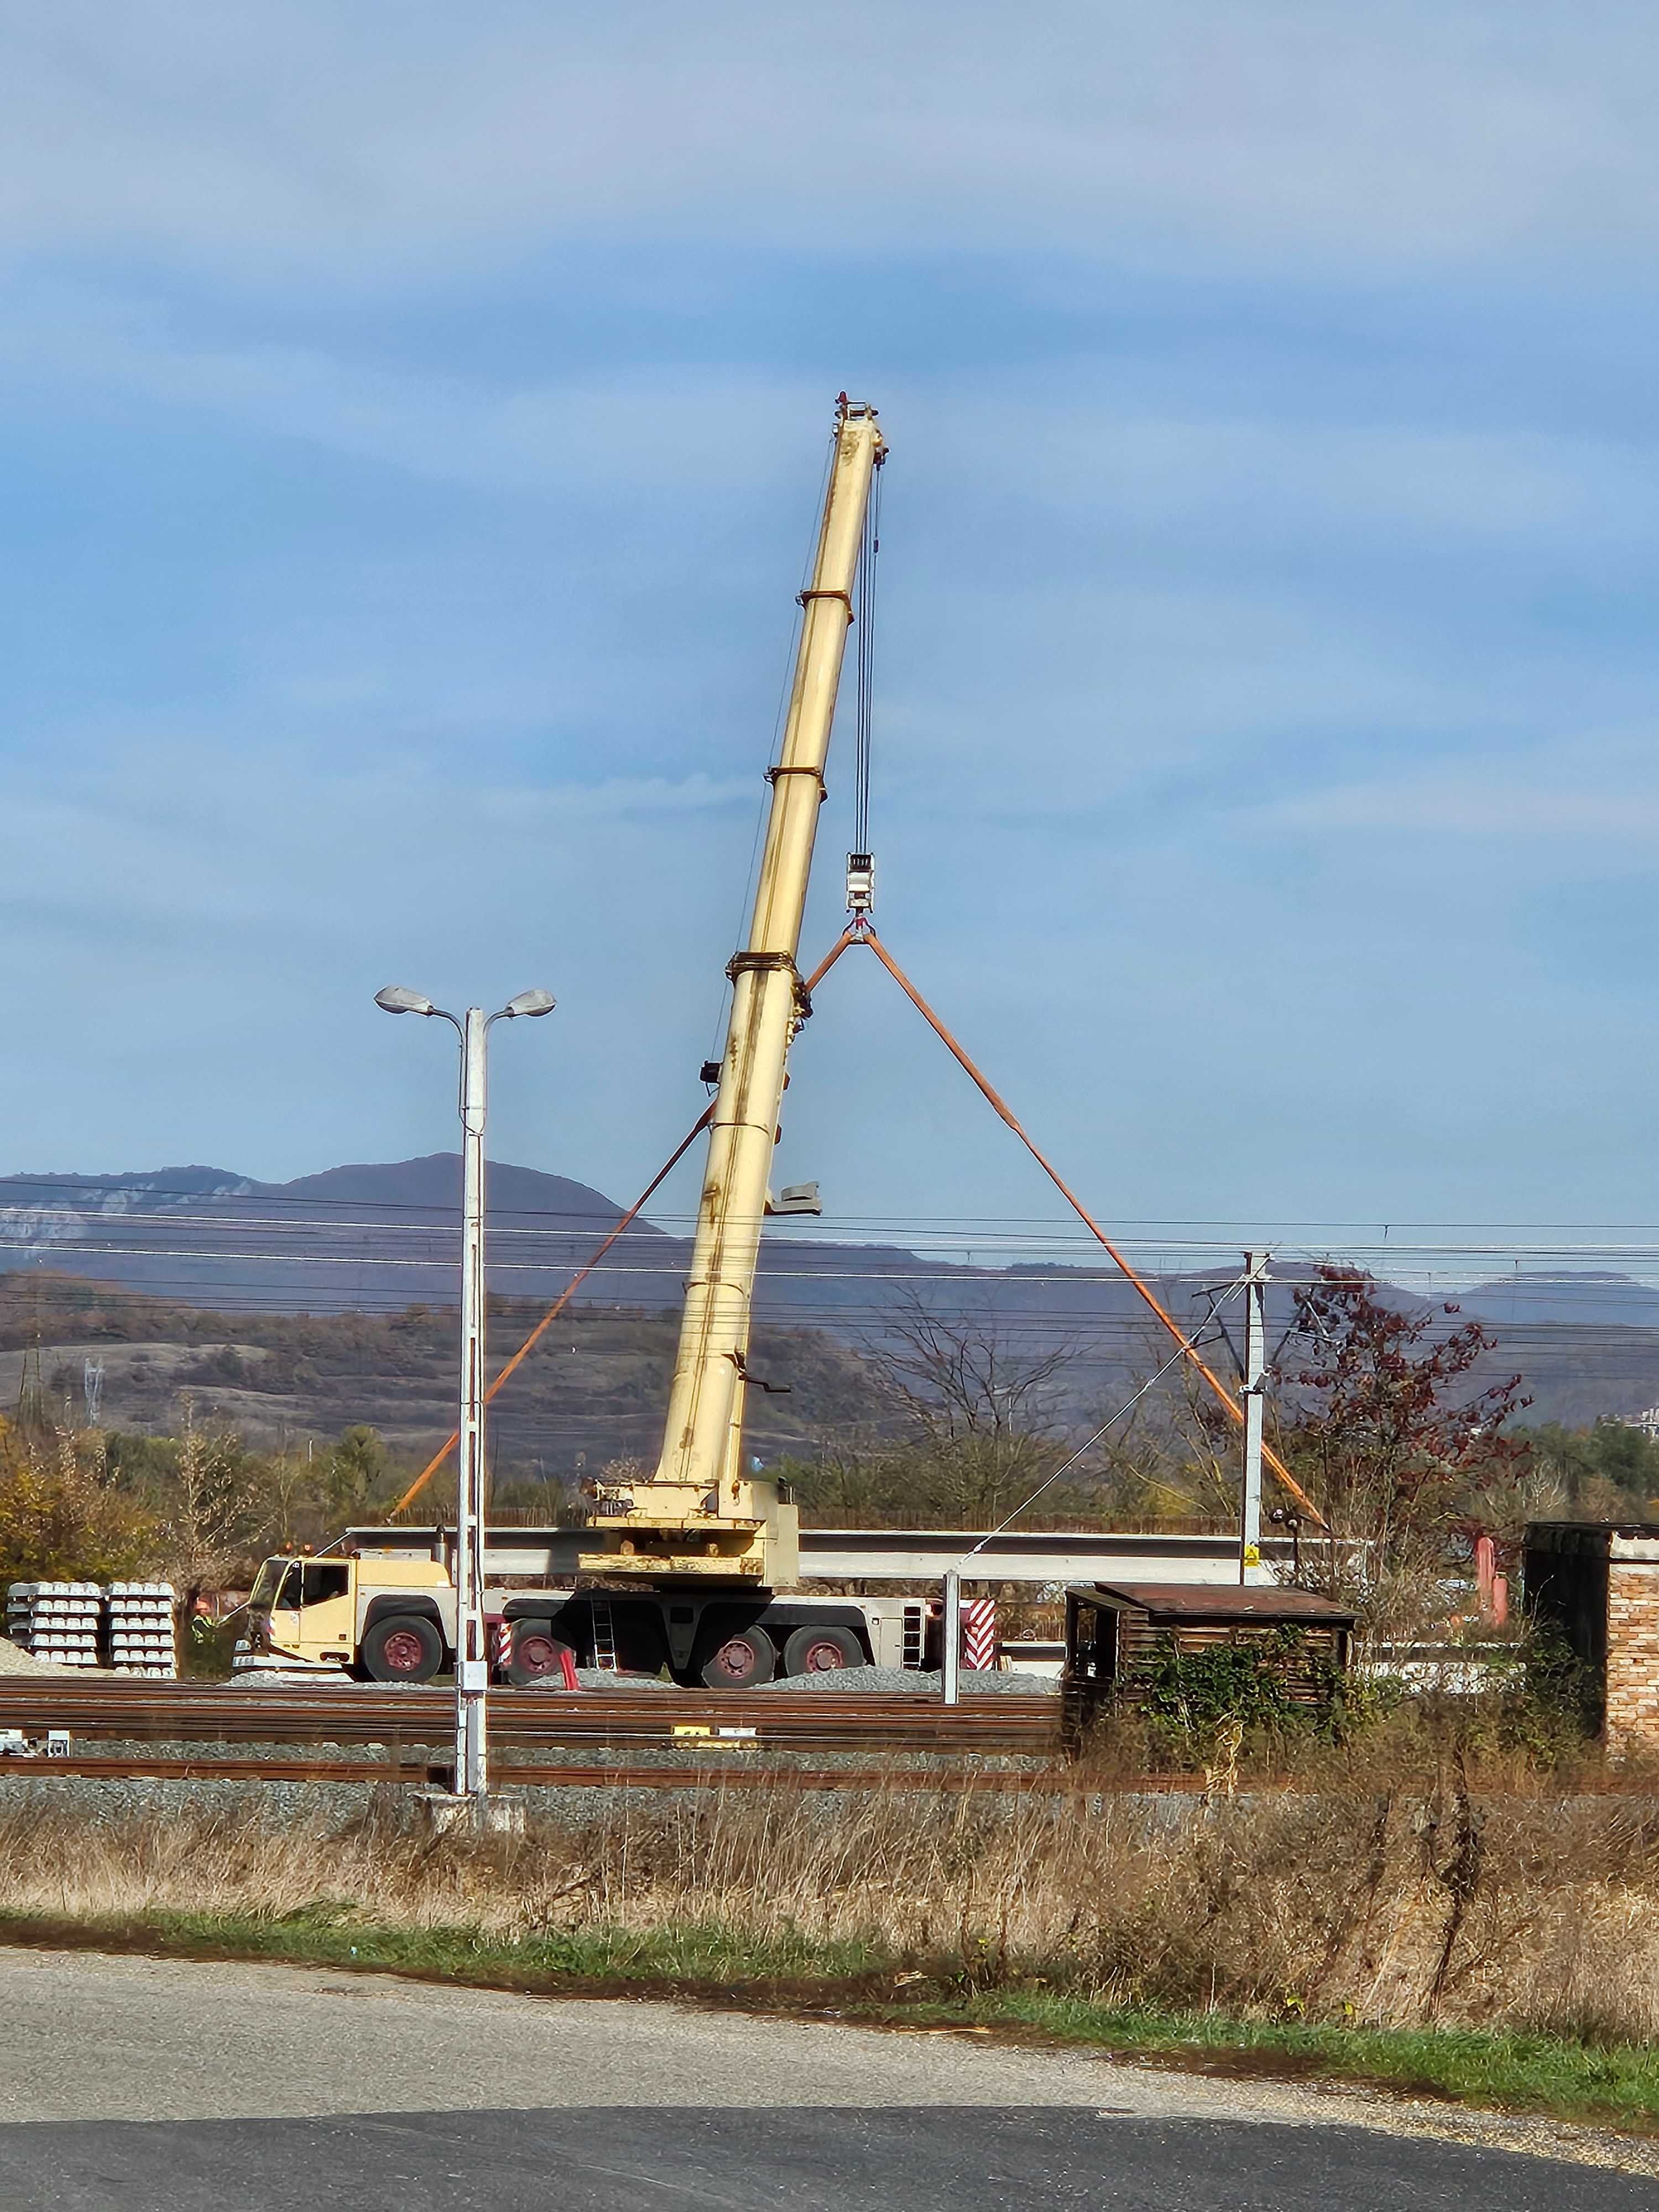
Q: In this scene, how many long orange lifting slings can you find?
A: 2